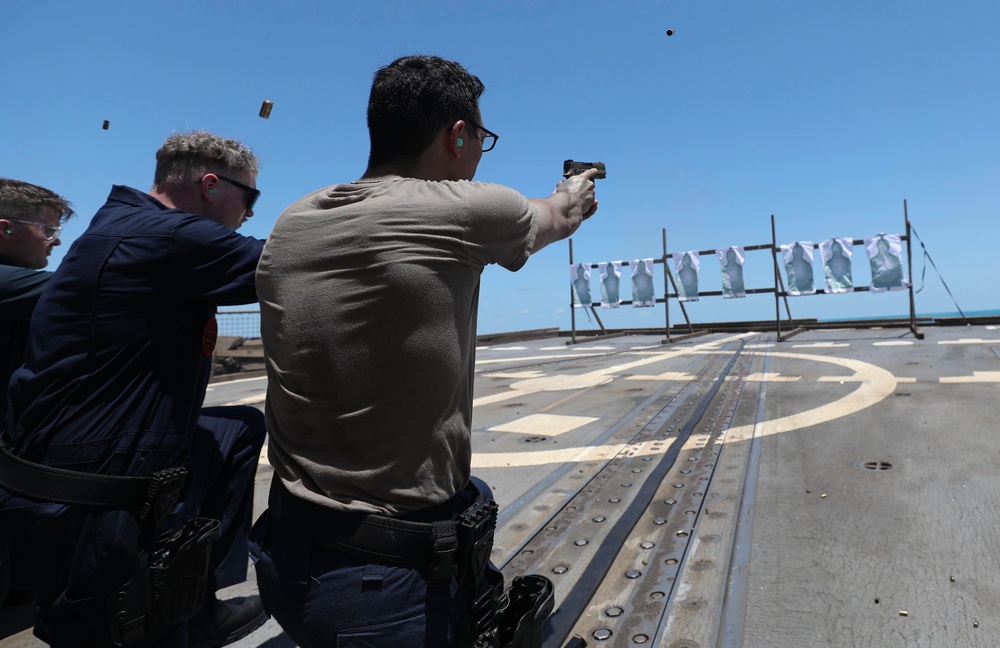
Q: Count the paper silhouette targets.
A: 8